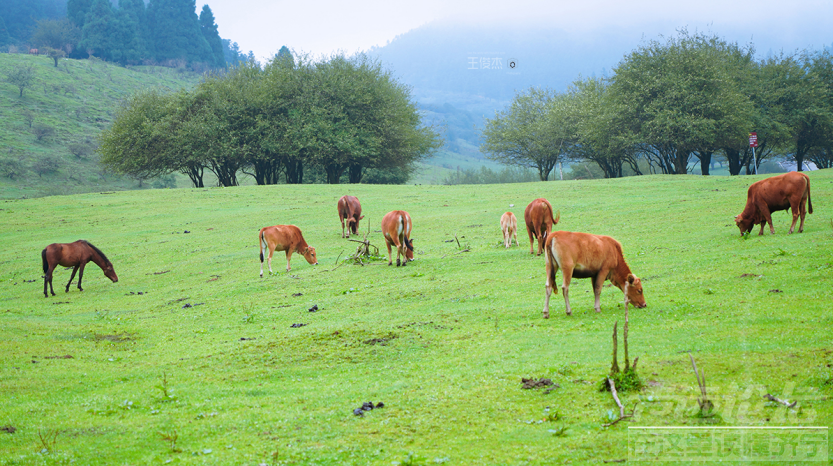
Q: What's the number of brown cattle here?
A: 7